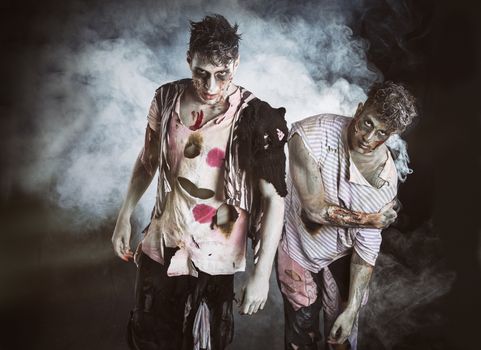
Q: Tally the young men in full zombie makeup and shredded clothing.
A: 2